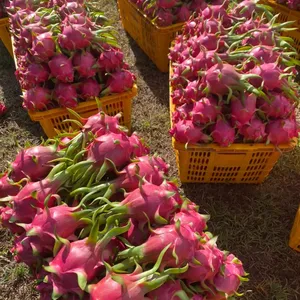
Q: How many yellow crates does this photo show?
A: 6